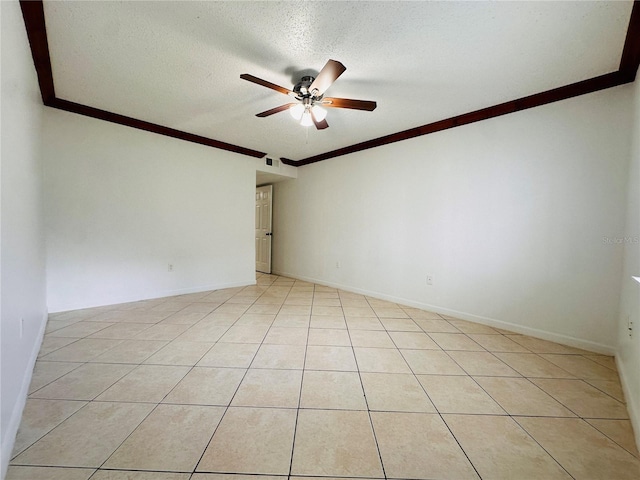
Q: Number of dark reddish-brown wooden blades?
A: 5